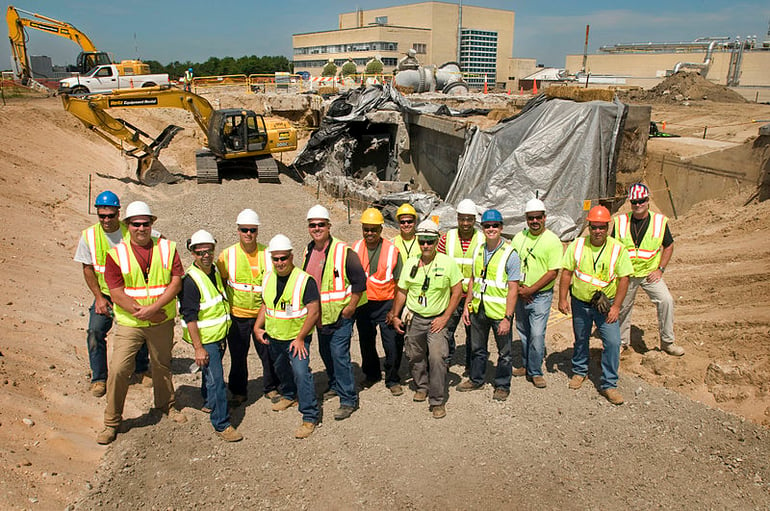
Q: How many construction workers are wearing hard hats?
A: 14